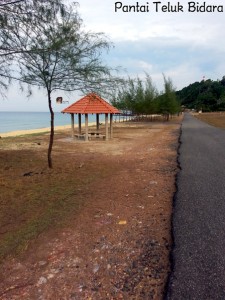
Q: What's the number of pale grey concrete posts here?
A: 6